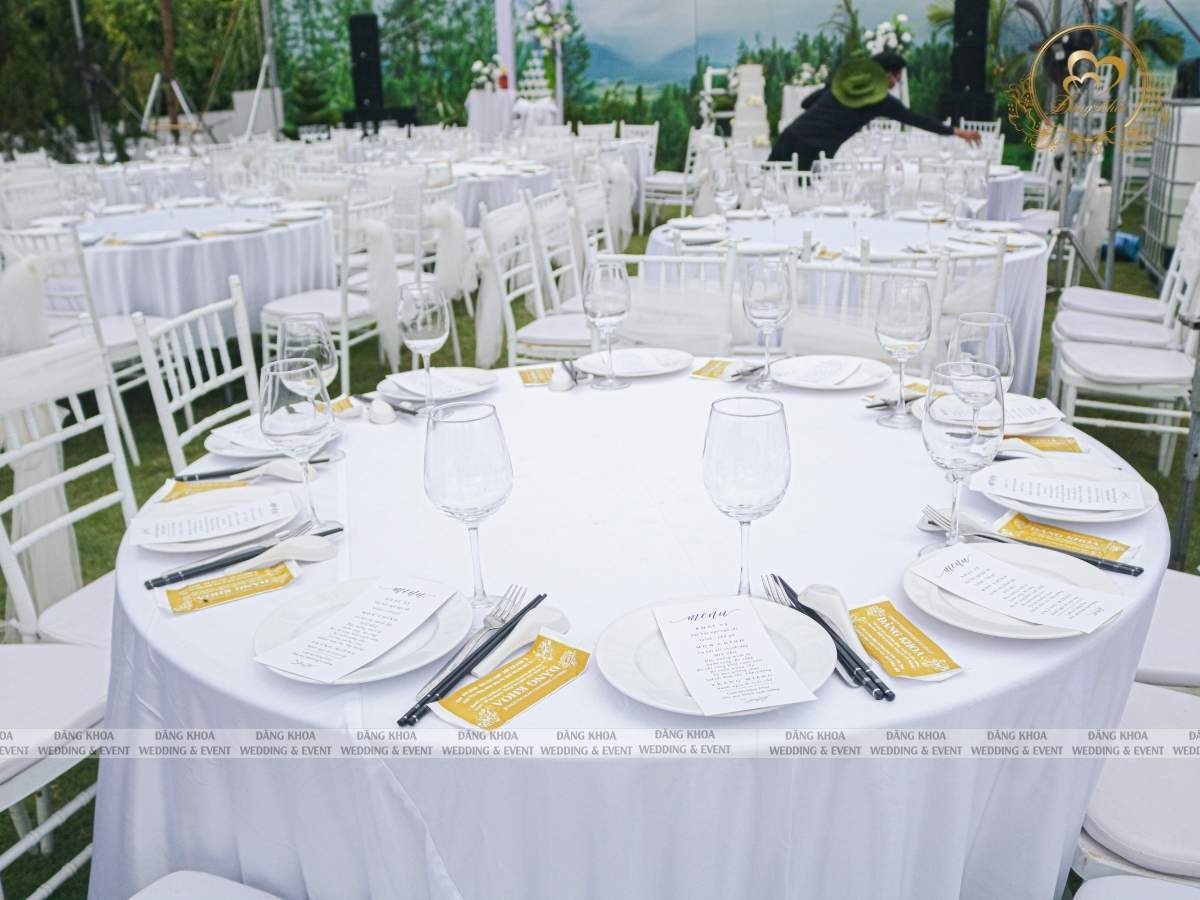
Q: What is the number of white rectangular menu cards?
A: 10